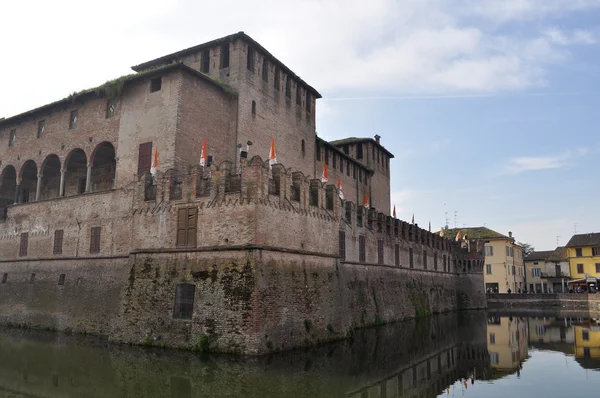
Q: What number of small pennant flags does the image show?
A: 12